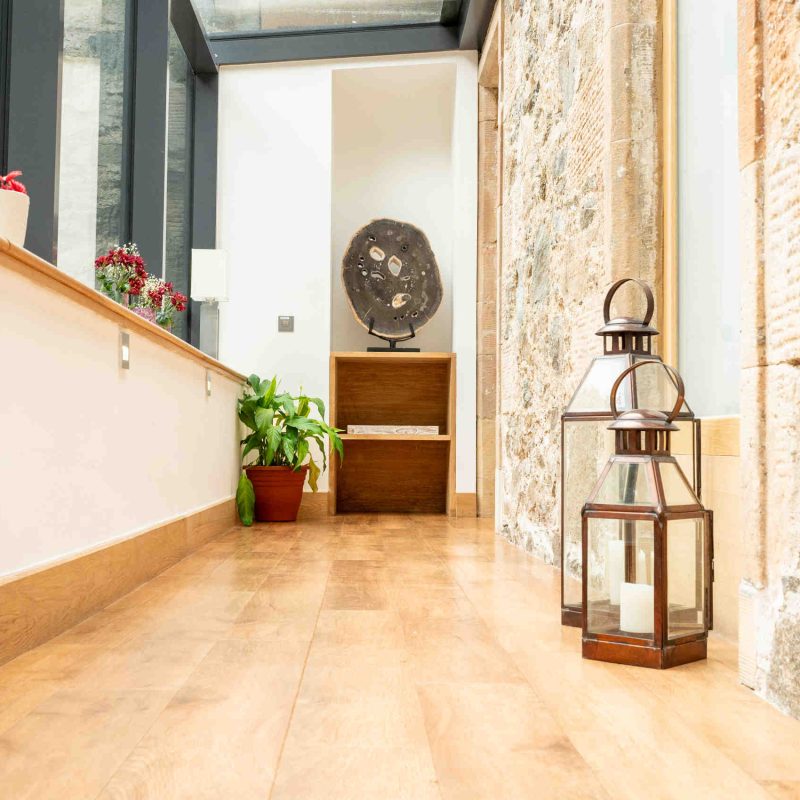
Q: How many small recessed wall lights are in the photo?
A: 2